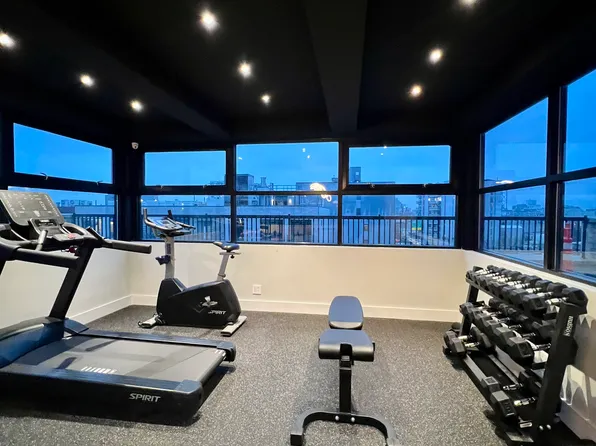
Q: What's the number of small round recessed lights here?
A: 9